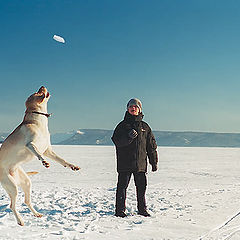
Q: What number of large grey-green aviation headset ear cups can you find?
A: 0